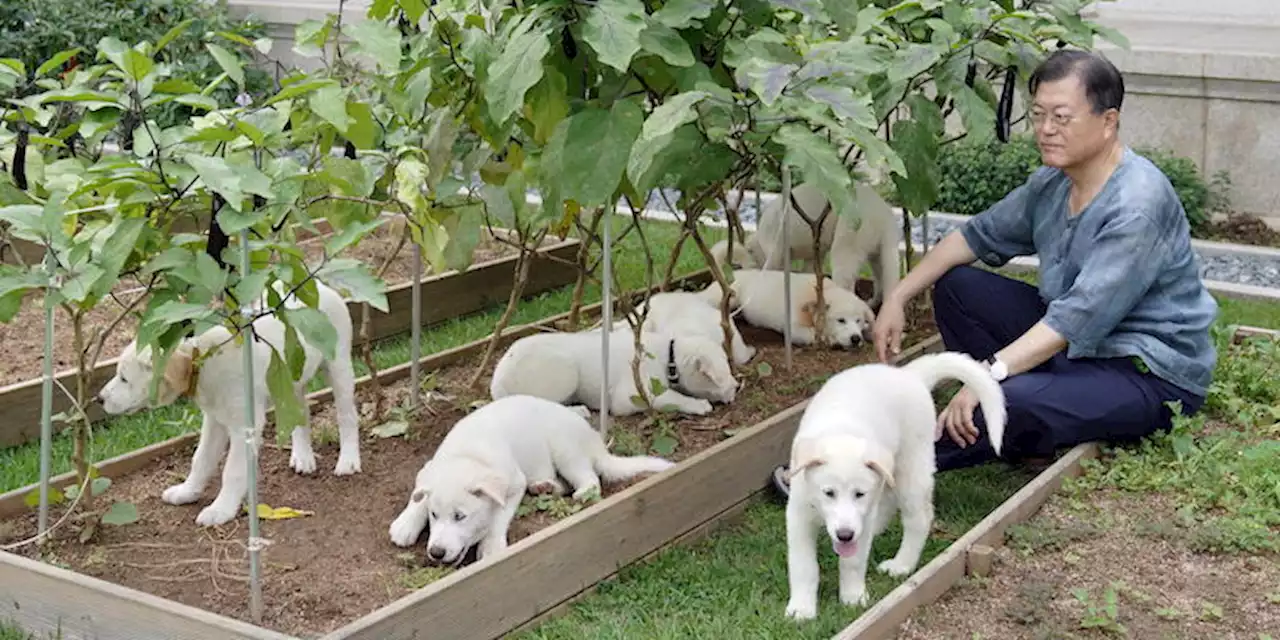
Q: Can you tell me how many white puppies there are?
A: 7